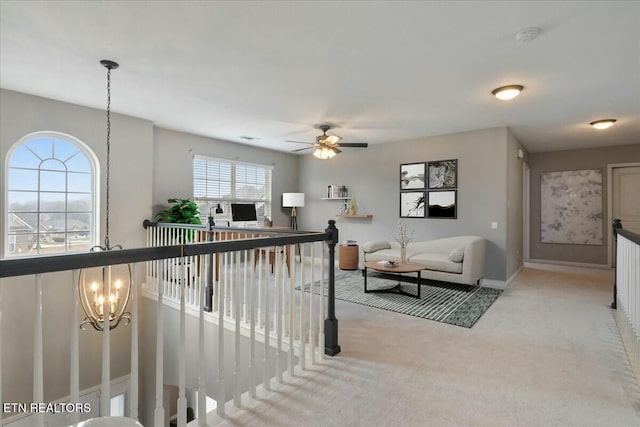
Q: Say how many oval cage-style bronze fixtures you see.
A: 1